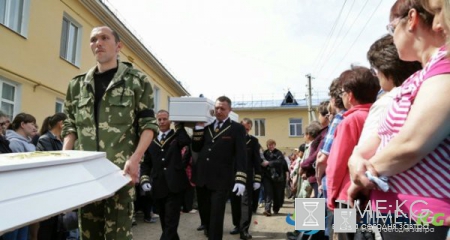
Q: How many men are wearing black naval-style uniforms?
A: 3